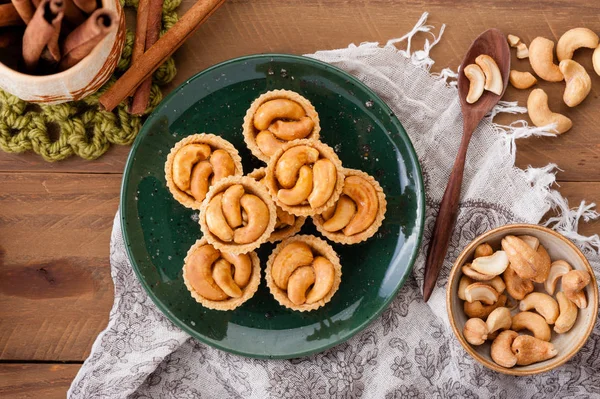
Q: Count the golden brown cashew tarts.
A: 8